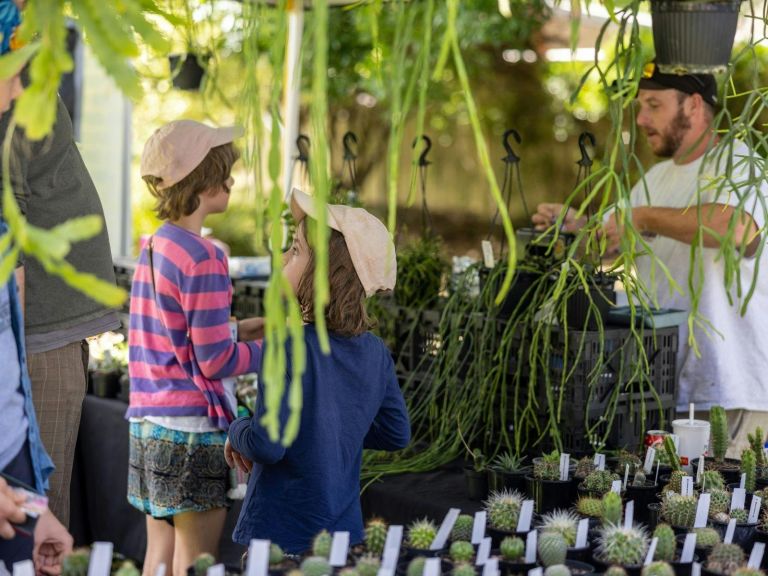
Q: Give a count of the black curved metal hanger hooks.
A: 5